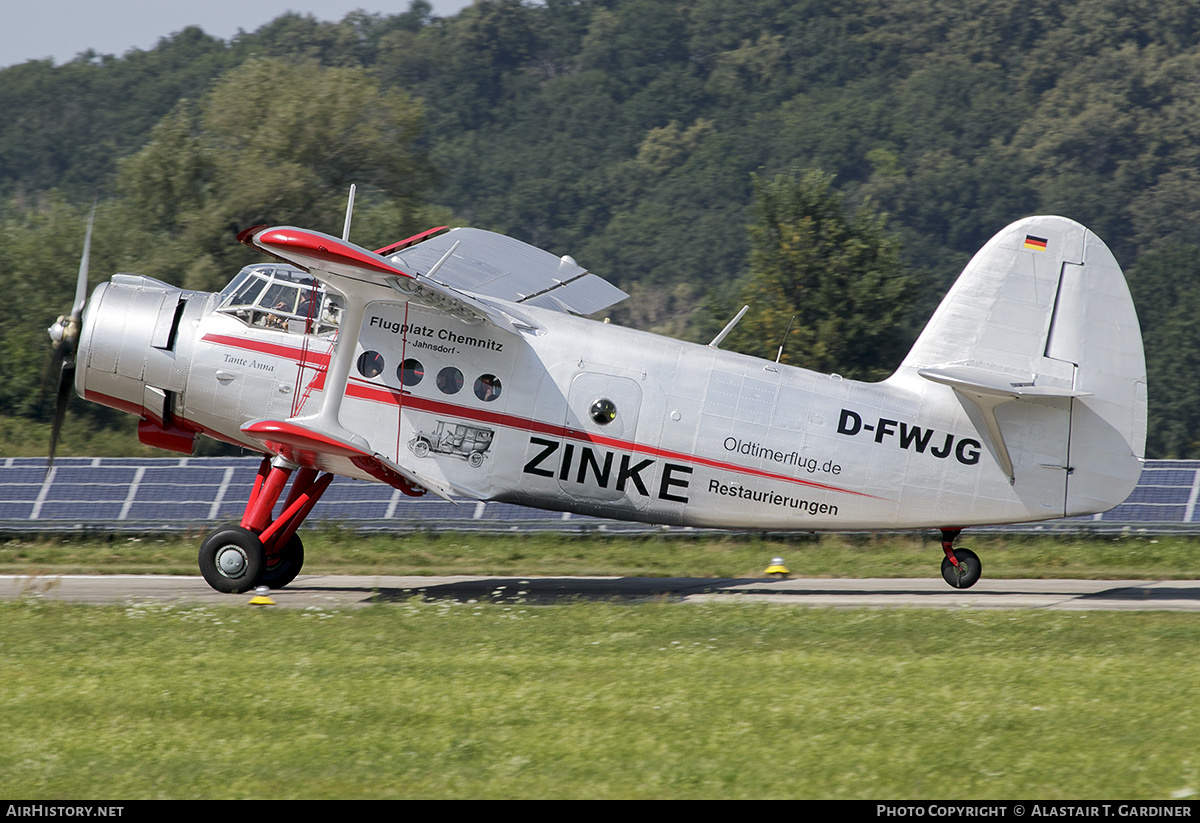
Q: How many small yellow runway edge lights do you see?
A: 2